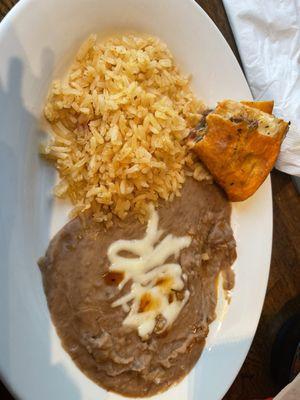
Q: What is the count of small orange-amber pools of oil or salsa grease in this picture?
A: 3